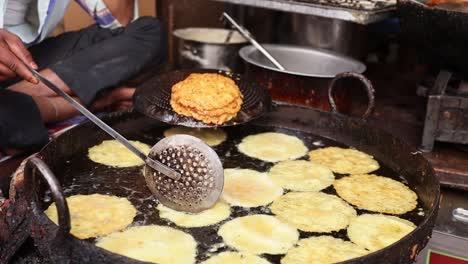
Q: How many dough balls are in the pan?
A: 15